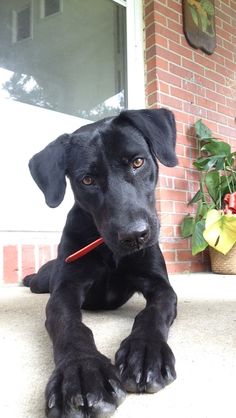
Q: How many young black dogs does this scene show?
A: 1